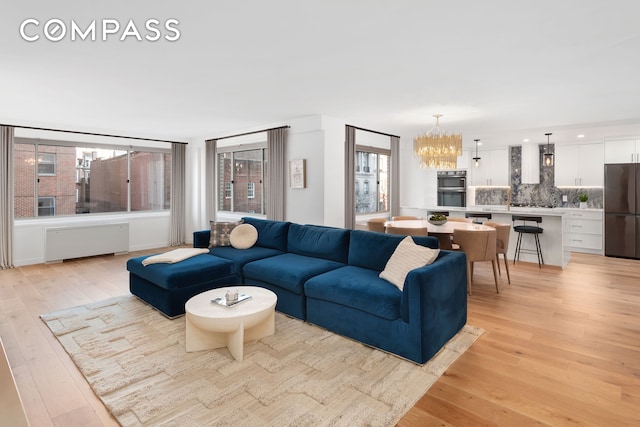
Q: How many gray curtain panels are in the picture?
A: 6